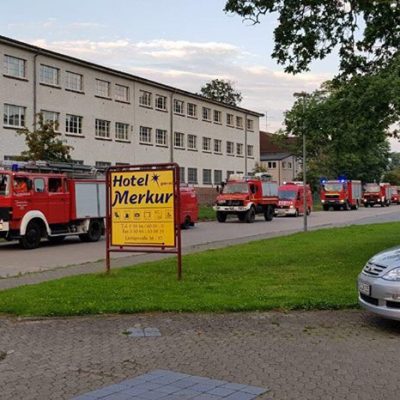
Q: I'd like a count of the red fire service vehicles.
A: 7